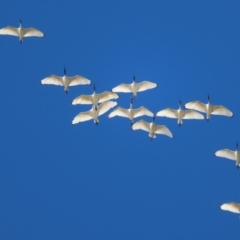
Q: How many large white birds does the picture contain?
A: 11